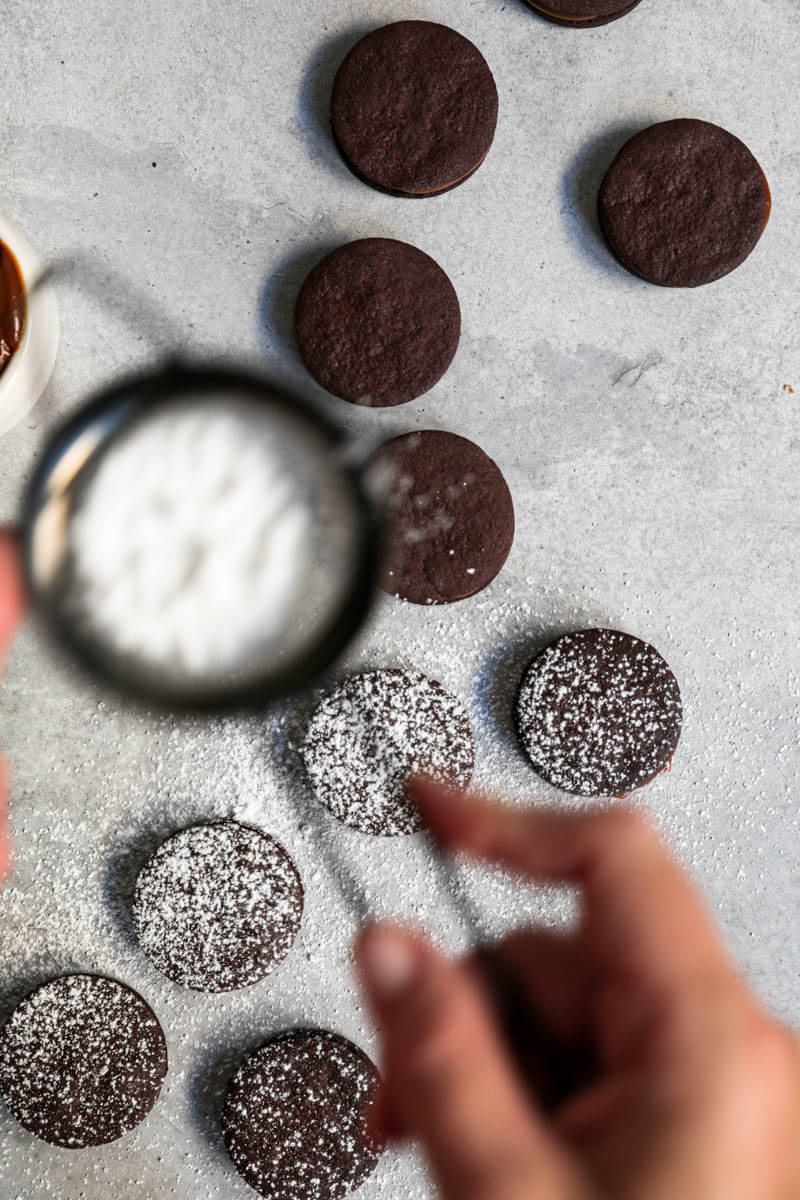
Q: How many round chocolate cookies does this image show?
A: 10